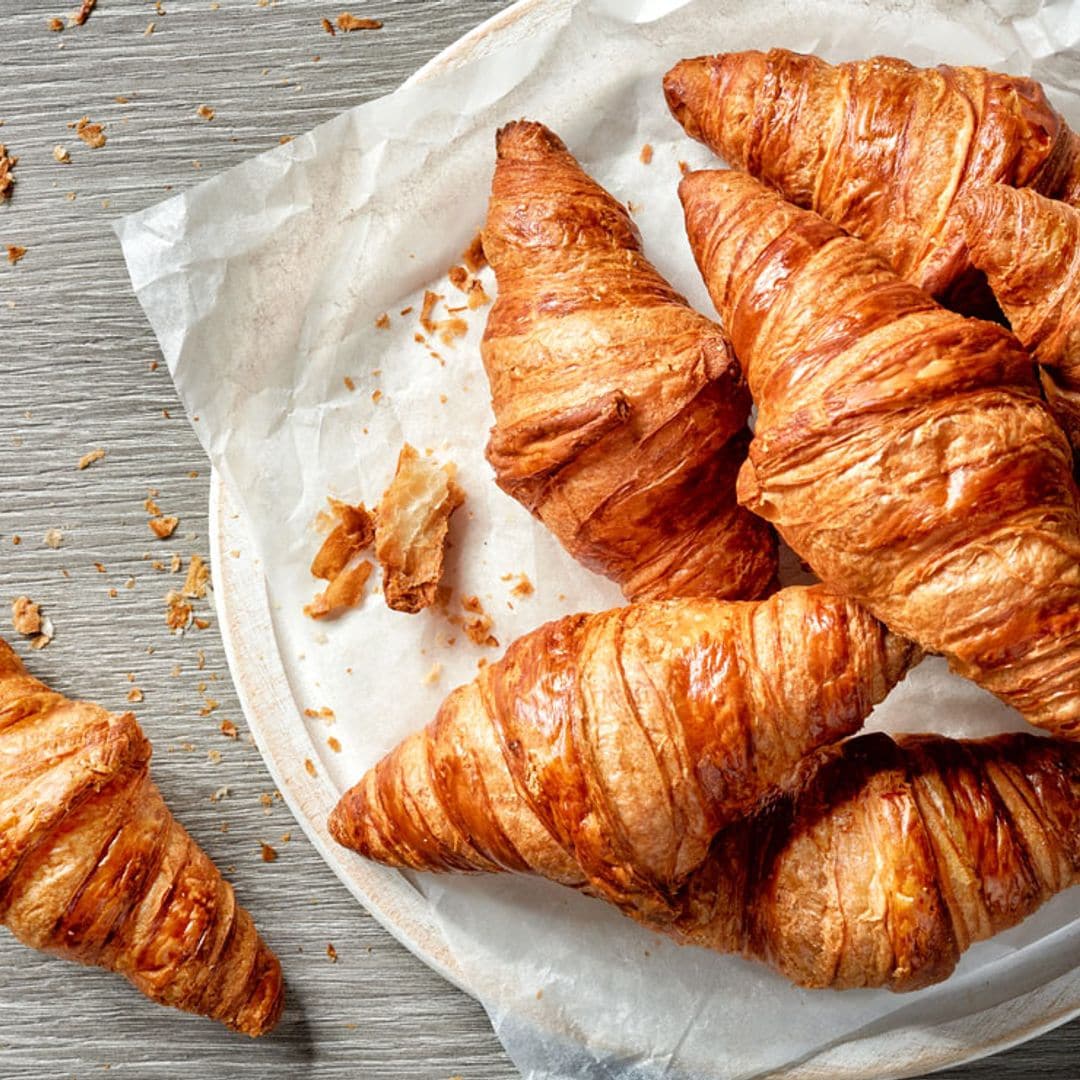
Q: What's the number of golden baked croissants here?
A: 7